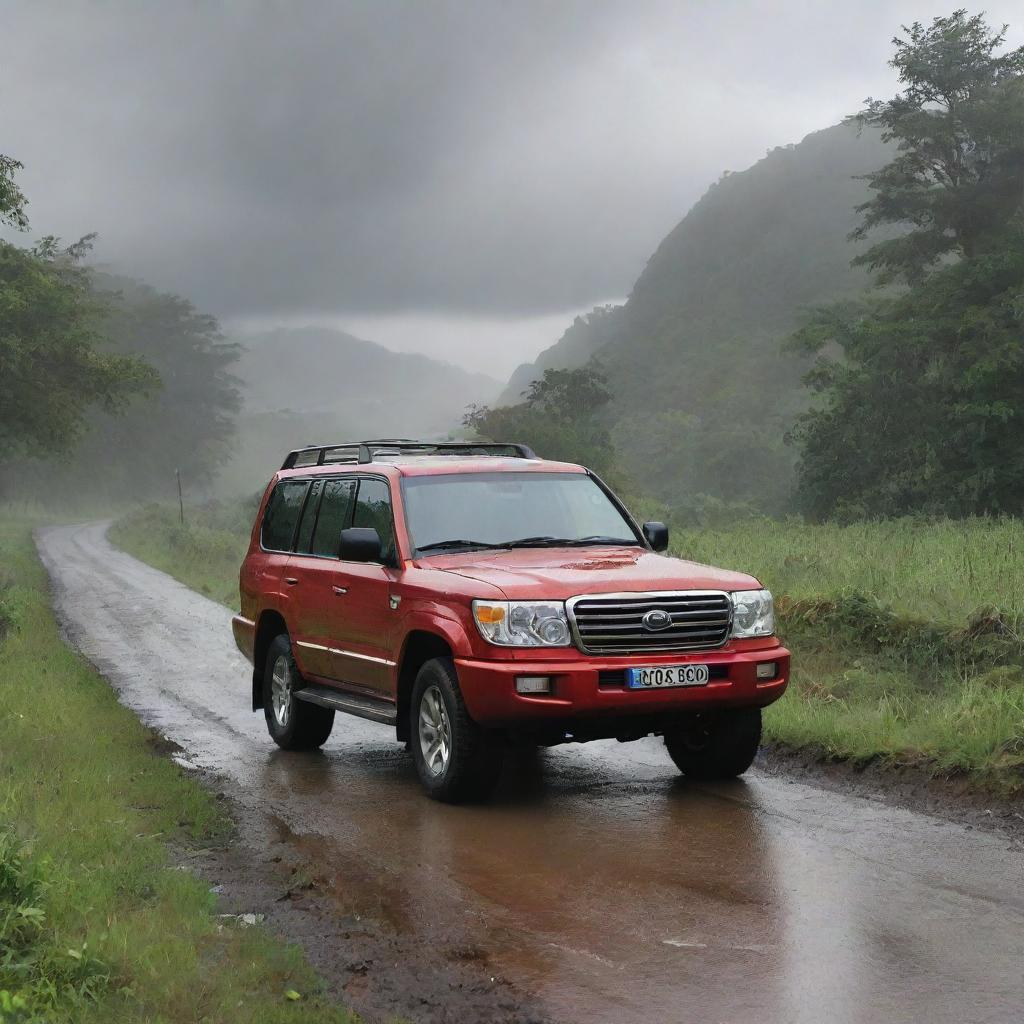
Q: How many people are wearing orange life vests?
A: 0